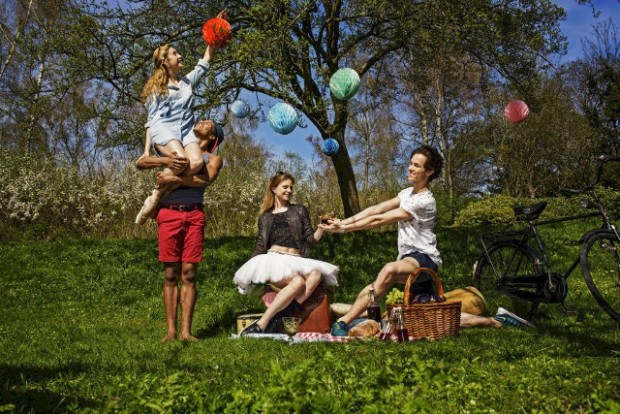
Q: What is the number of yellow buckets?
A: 1